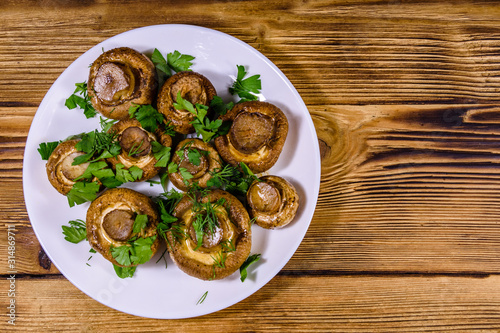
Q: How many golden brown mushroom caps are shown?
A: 9